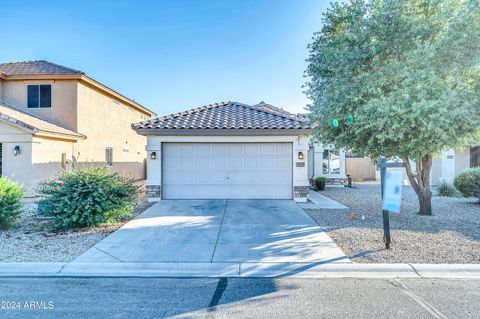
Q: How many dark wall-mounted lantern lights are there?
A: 3